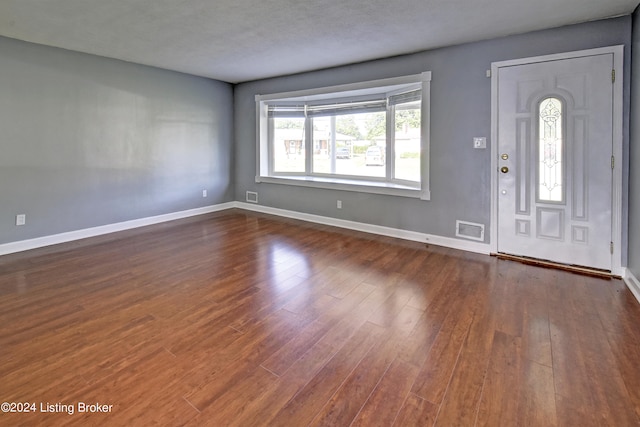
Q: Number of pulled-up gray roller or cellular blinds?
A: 3